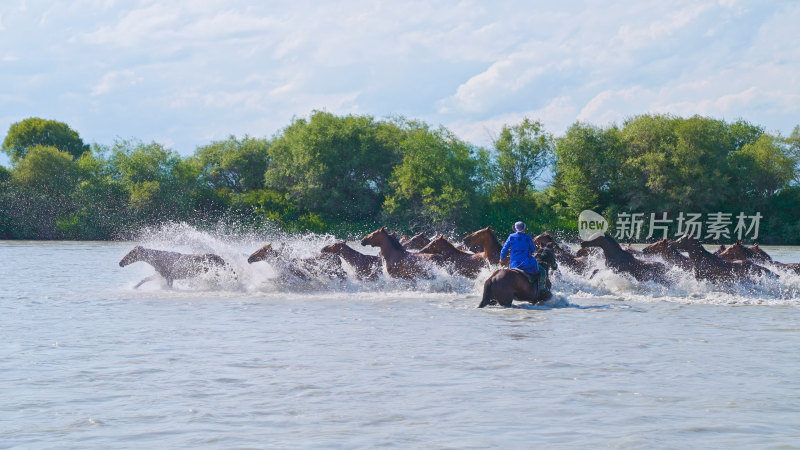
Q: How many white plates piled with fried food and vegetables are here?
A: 0